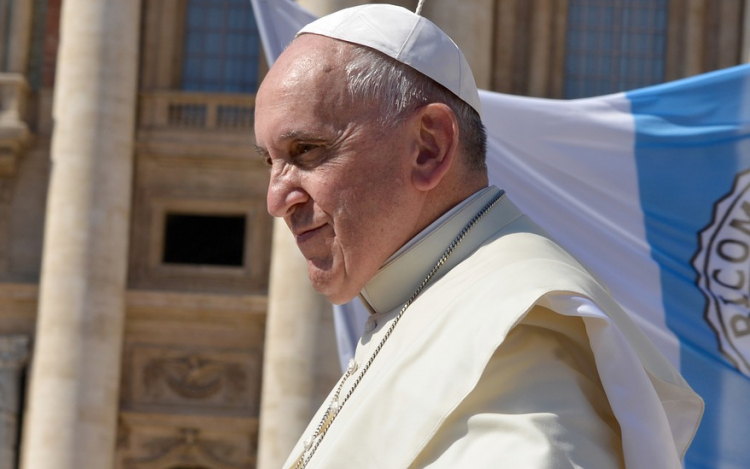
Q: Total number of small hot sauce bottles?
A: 0